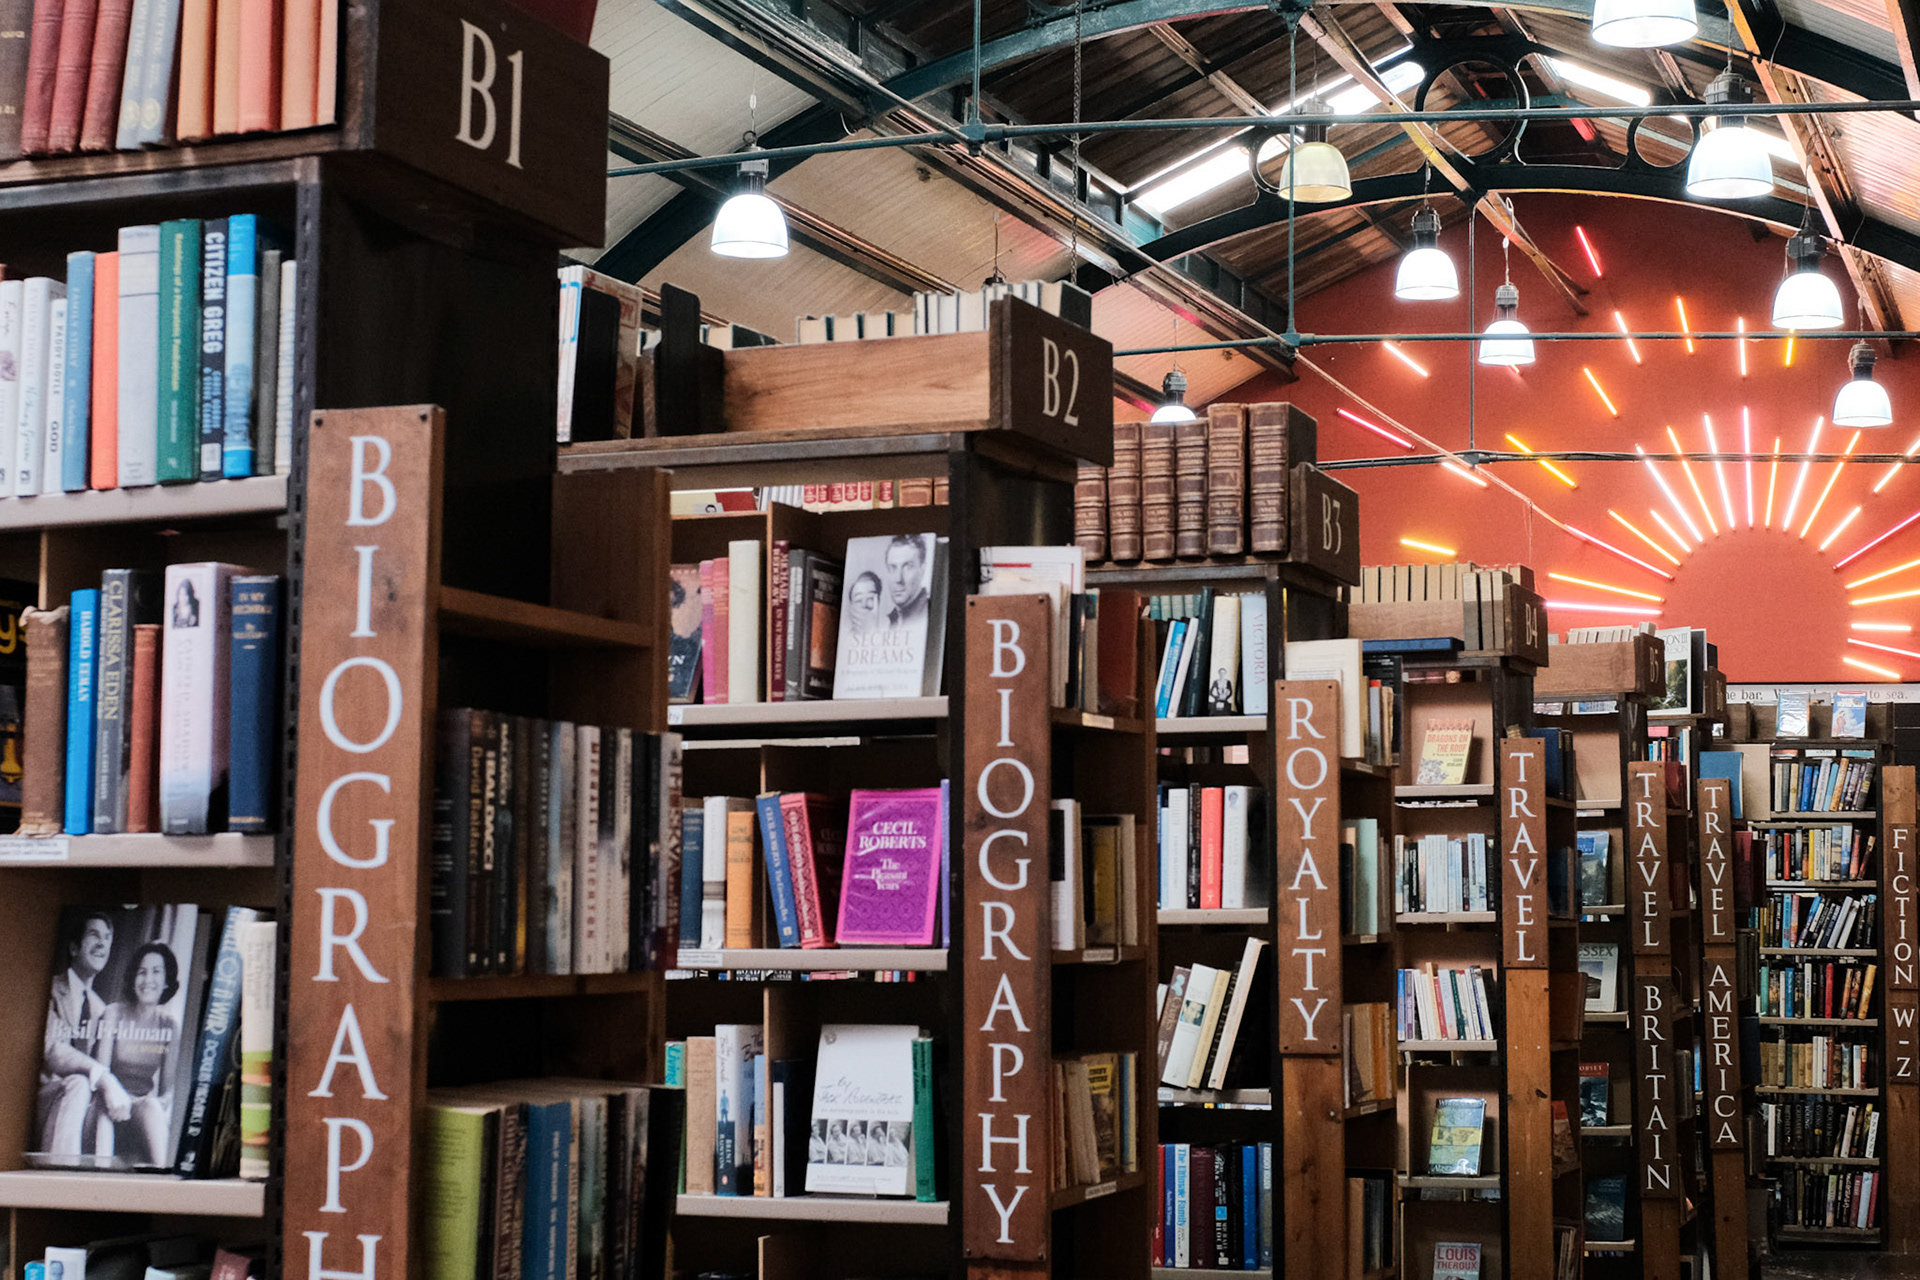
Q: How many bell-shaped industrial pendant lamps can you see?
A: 9